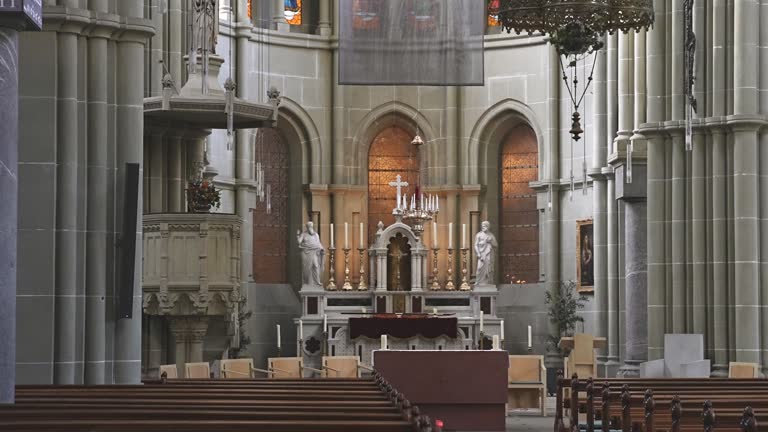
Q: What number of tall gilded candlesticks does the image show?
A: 6